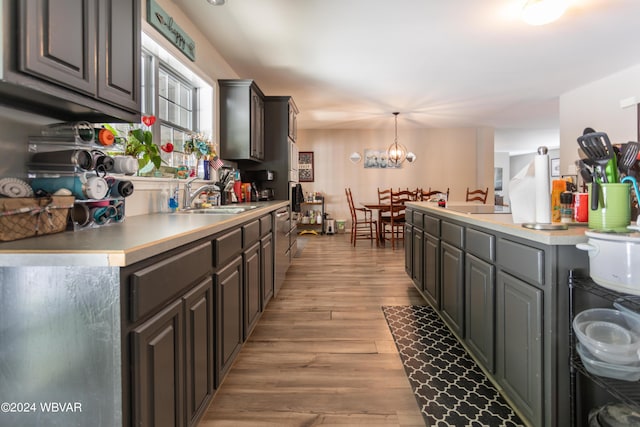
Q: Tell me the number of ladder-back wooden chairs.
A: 6